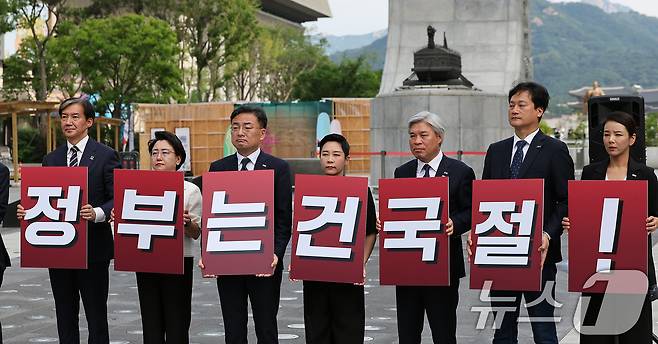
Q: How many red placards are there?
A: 7